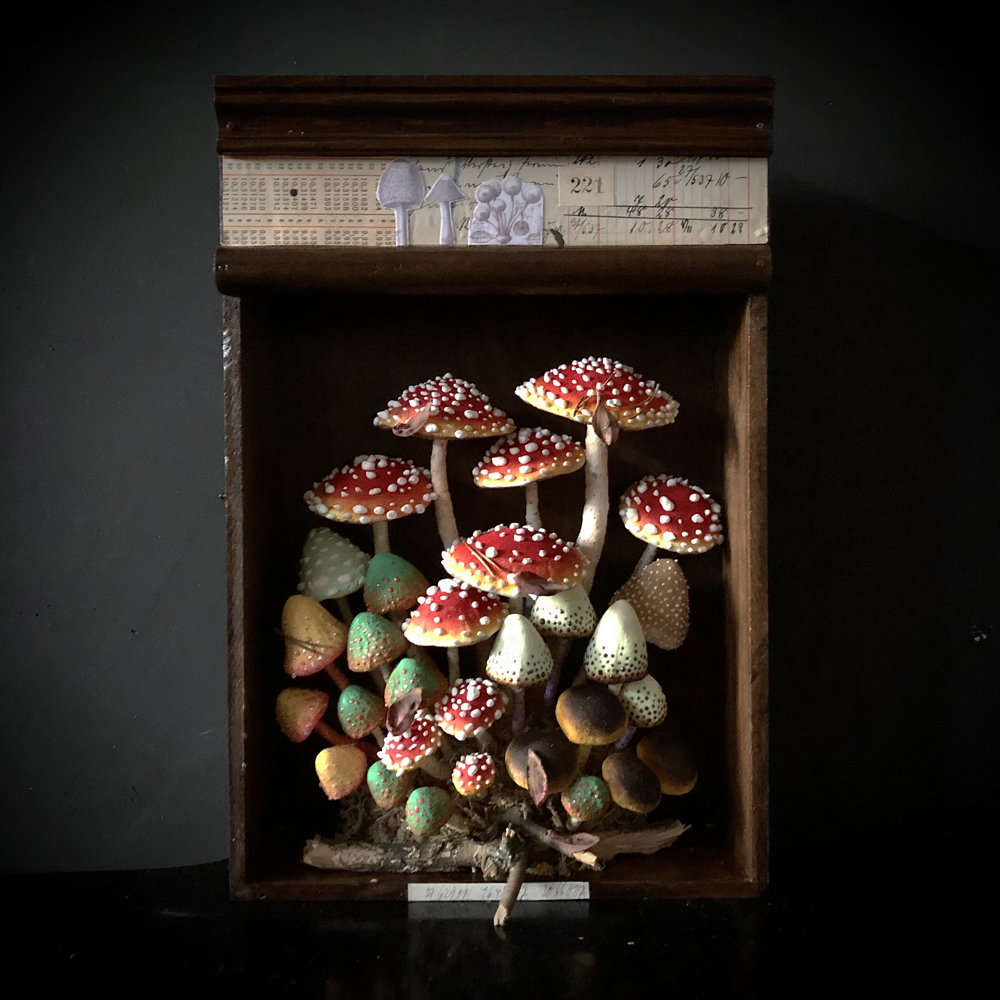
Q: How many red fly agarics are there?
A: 10